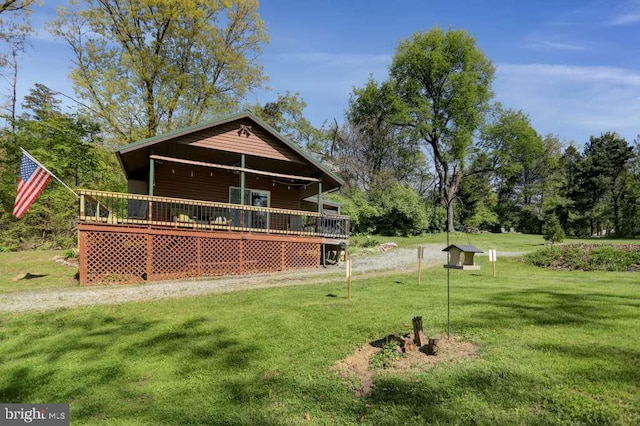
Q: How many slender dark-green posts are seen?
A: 3